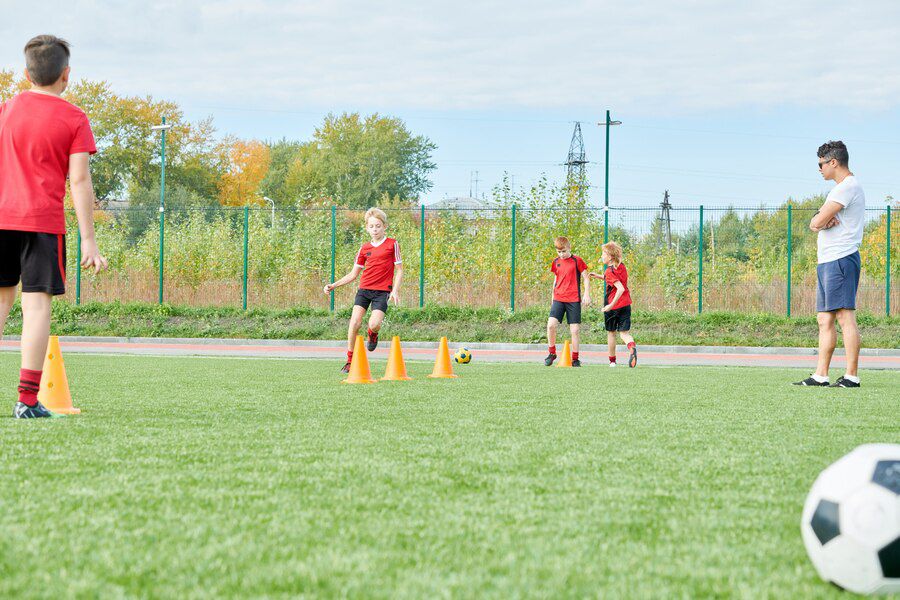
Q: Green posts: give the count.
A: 10